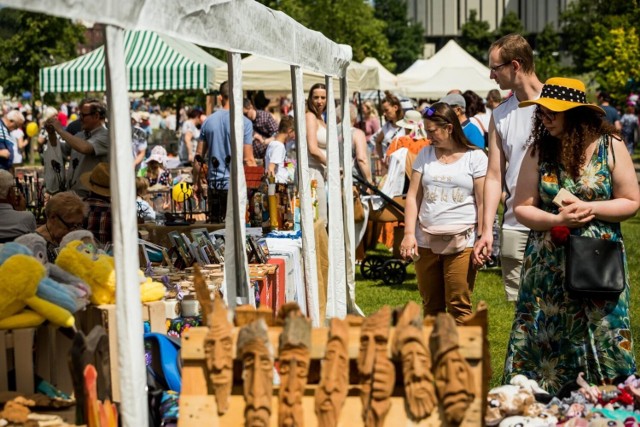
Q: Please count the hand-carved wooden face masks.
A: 7